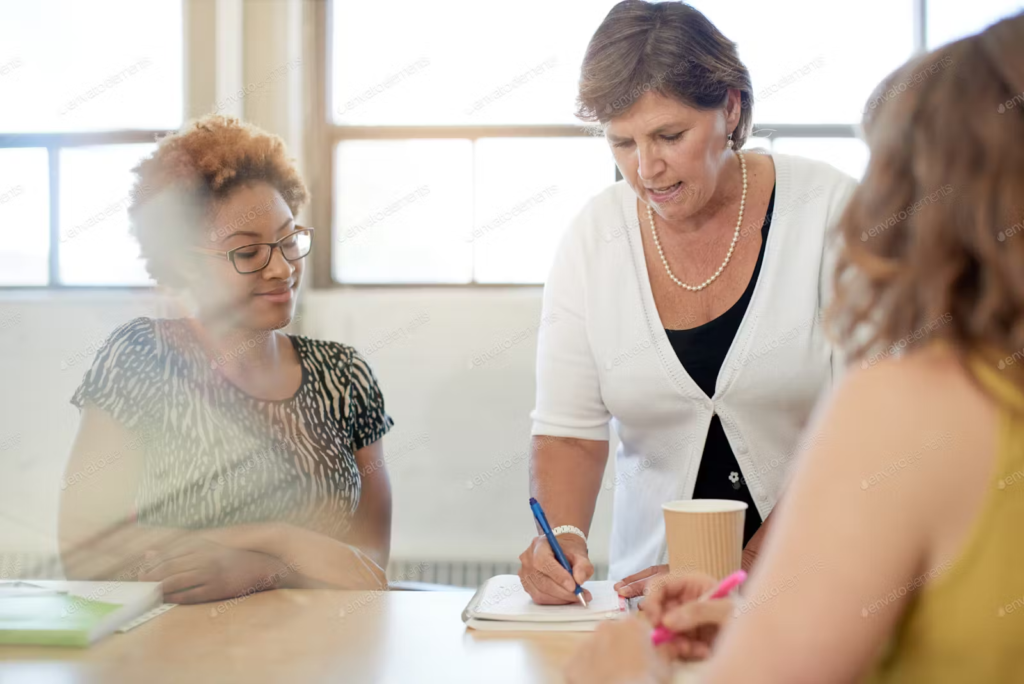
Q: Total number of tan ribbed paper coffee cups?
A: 1